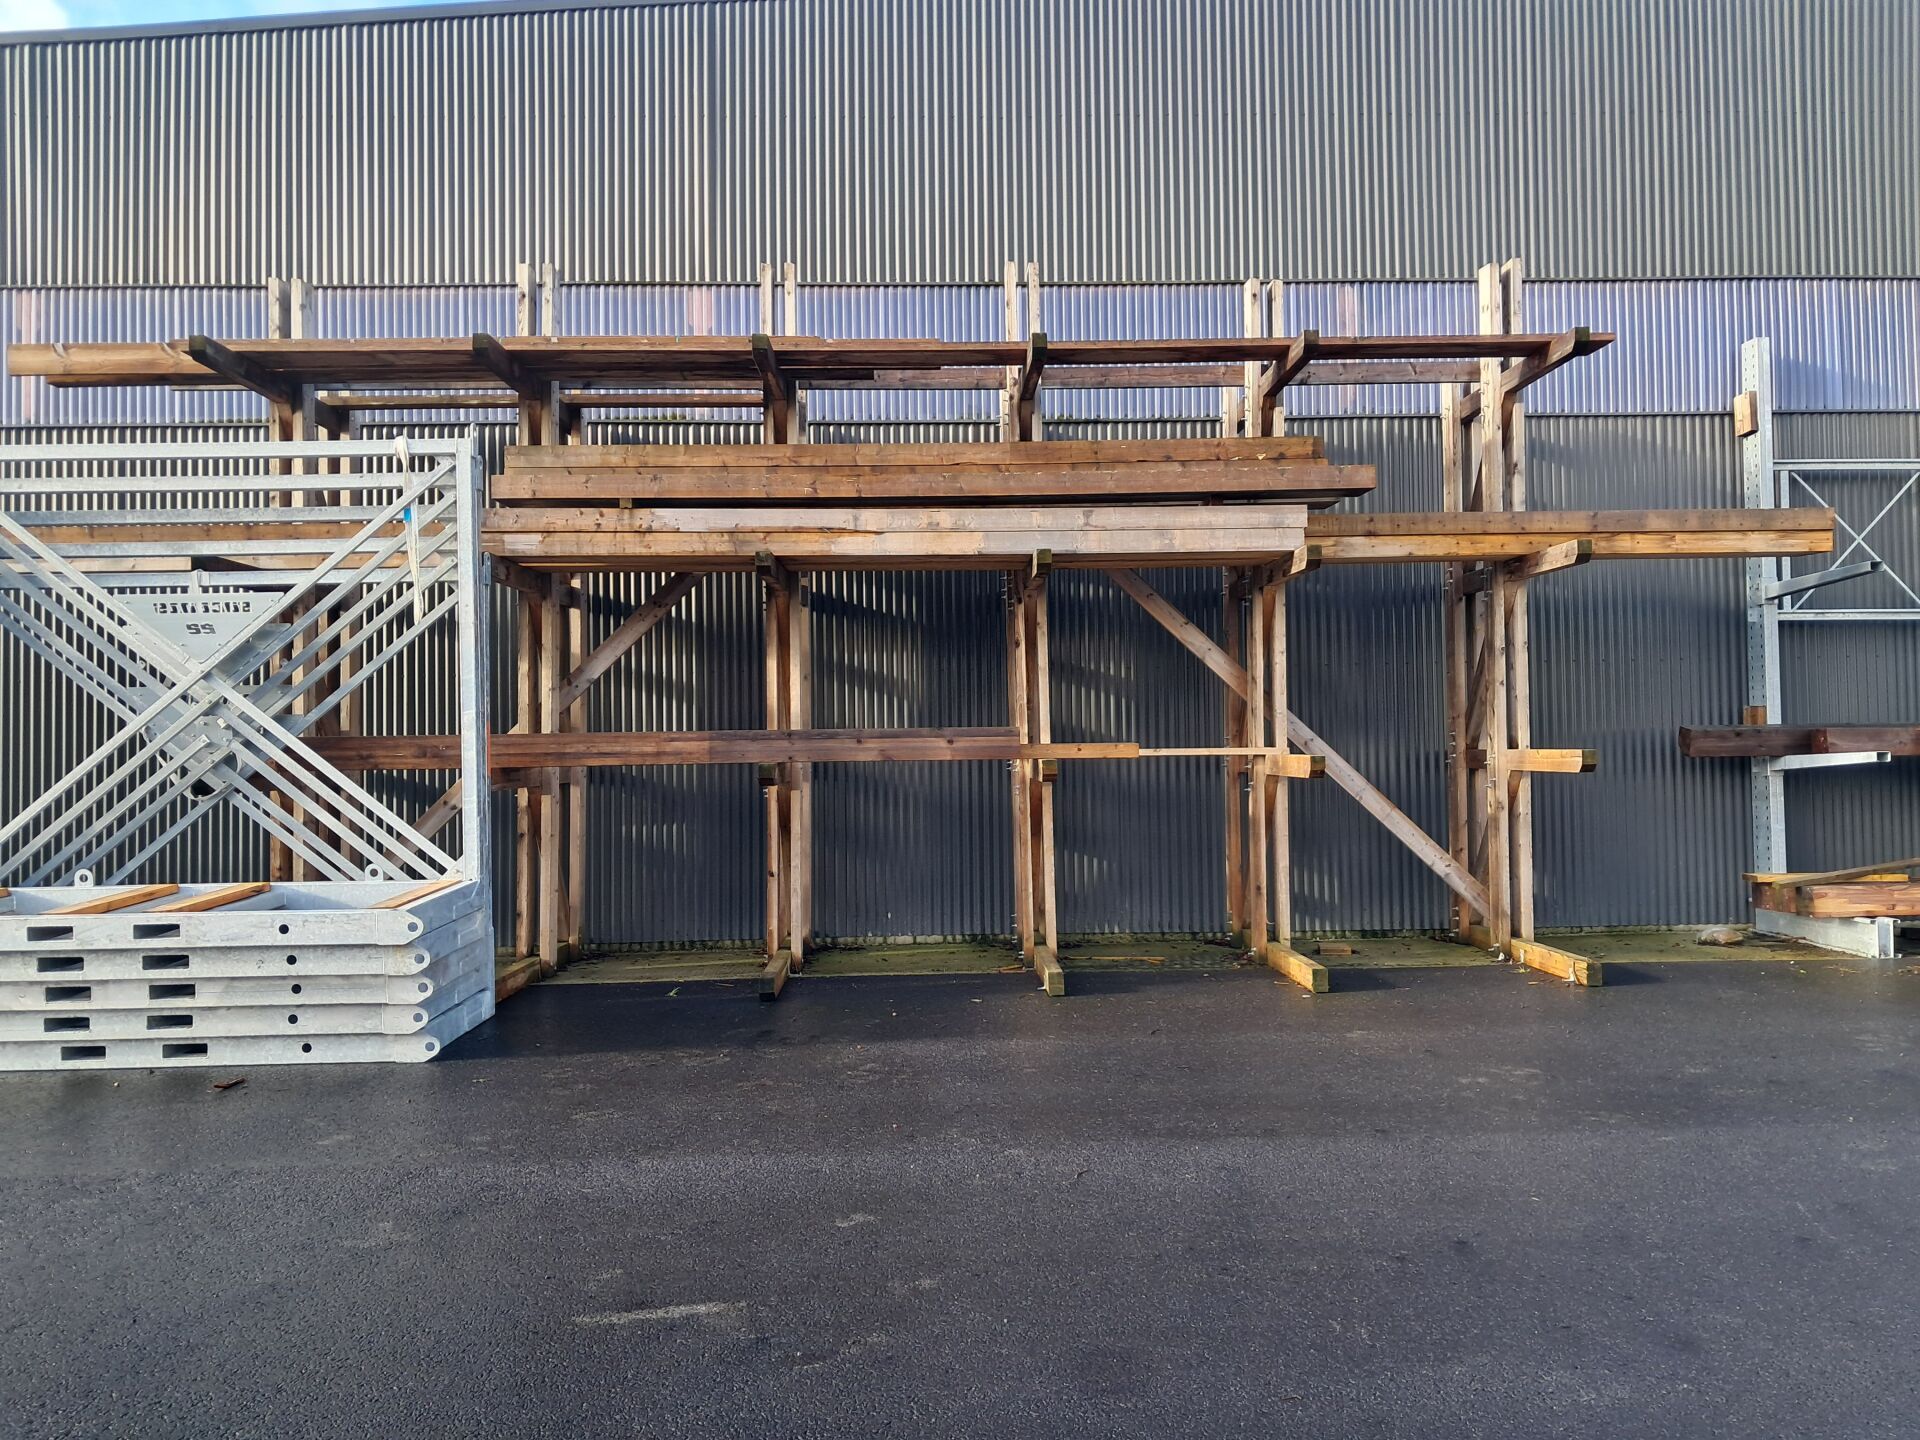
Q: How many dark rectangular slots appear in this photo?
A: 10